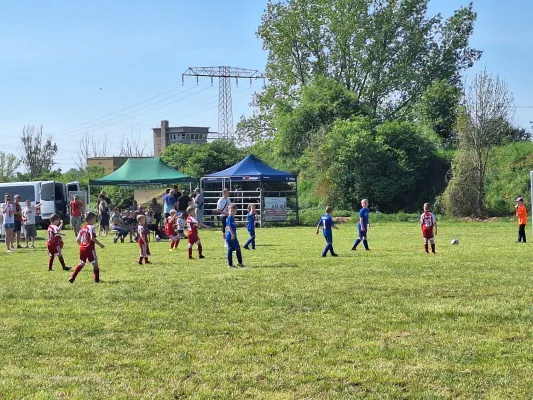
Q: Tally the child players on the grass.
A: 11